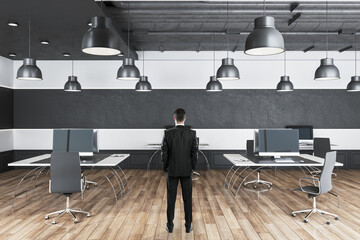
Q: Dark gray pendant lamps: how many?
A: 11